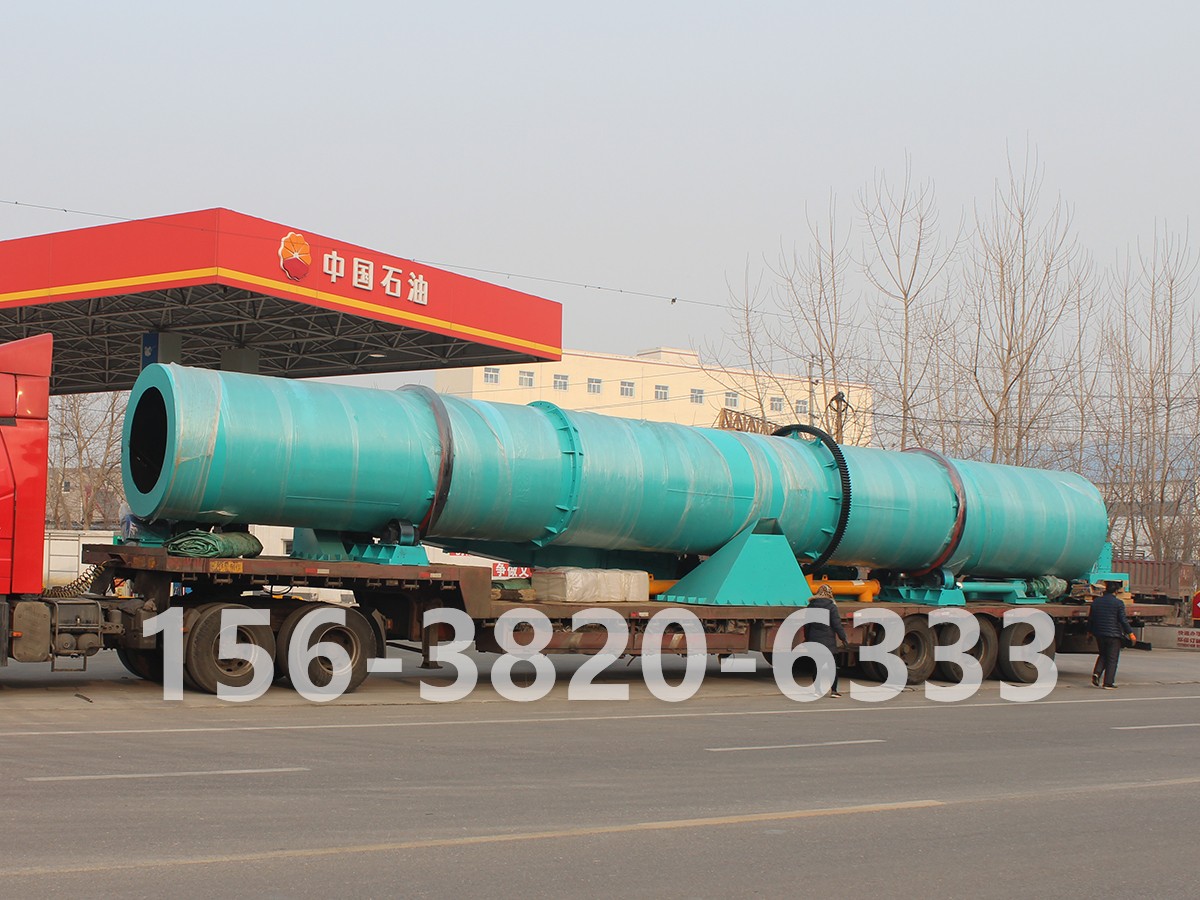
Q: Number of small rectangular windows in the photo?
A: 10